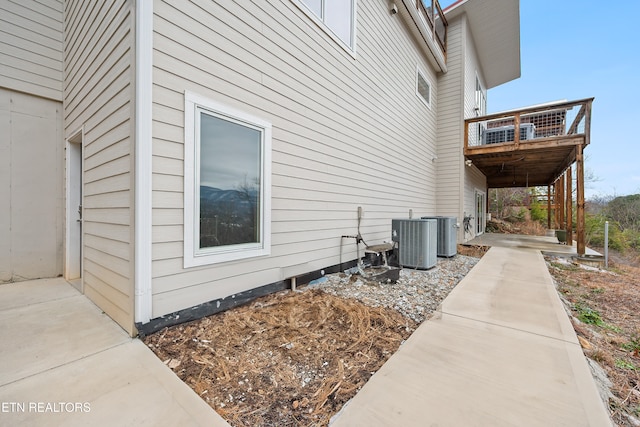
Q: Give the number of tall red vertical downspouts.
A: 0